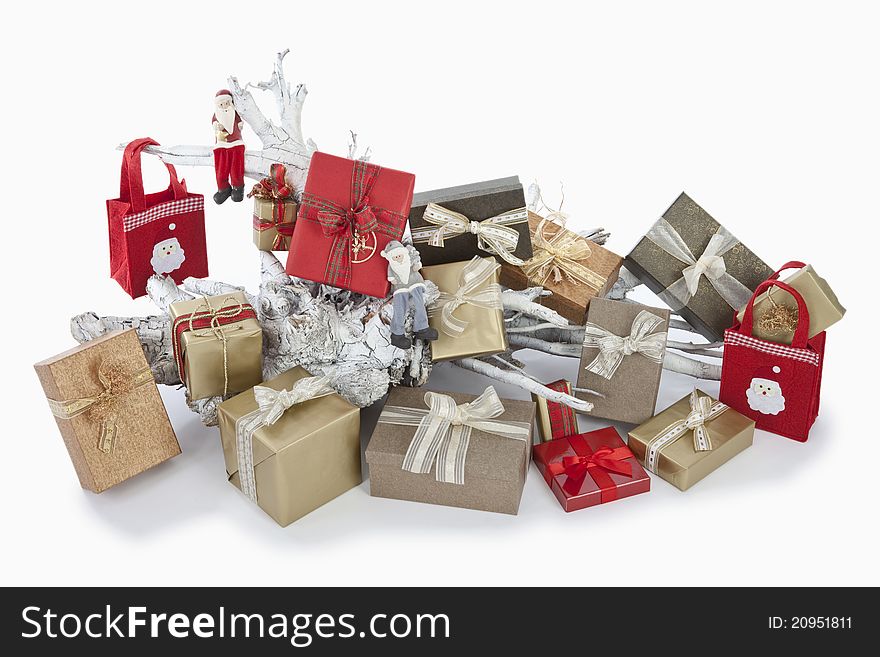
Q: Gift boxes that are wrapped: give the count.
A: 15